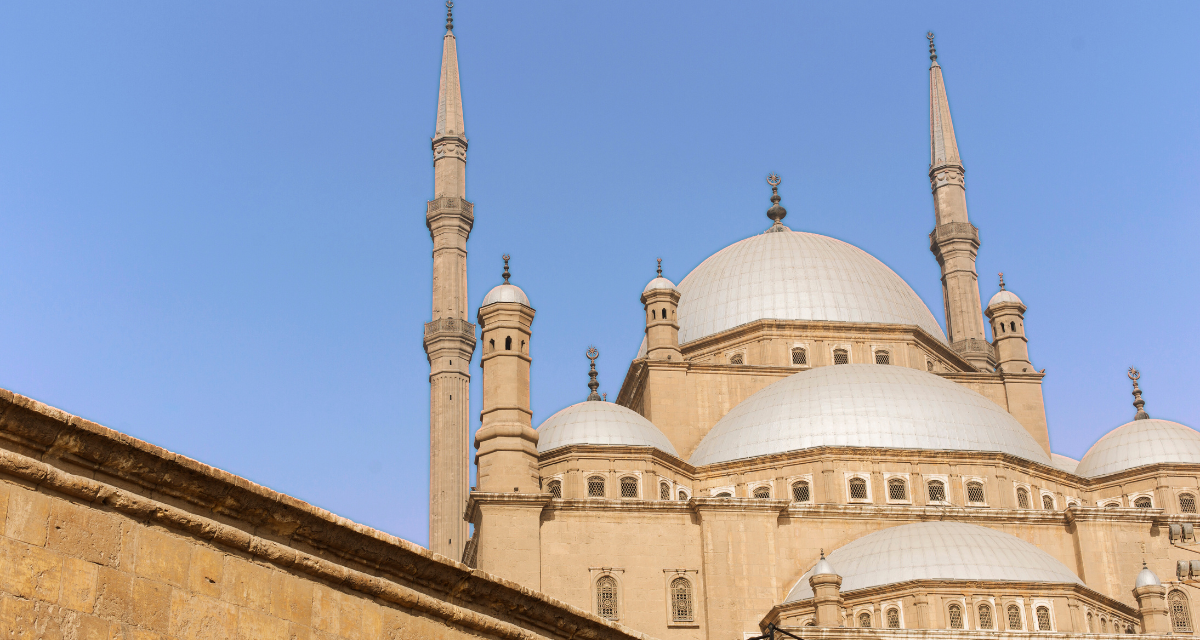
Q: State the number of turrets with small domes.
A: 5